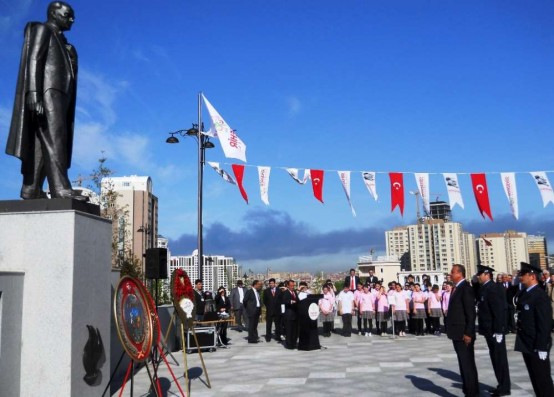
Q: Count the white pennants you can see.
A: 9